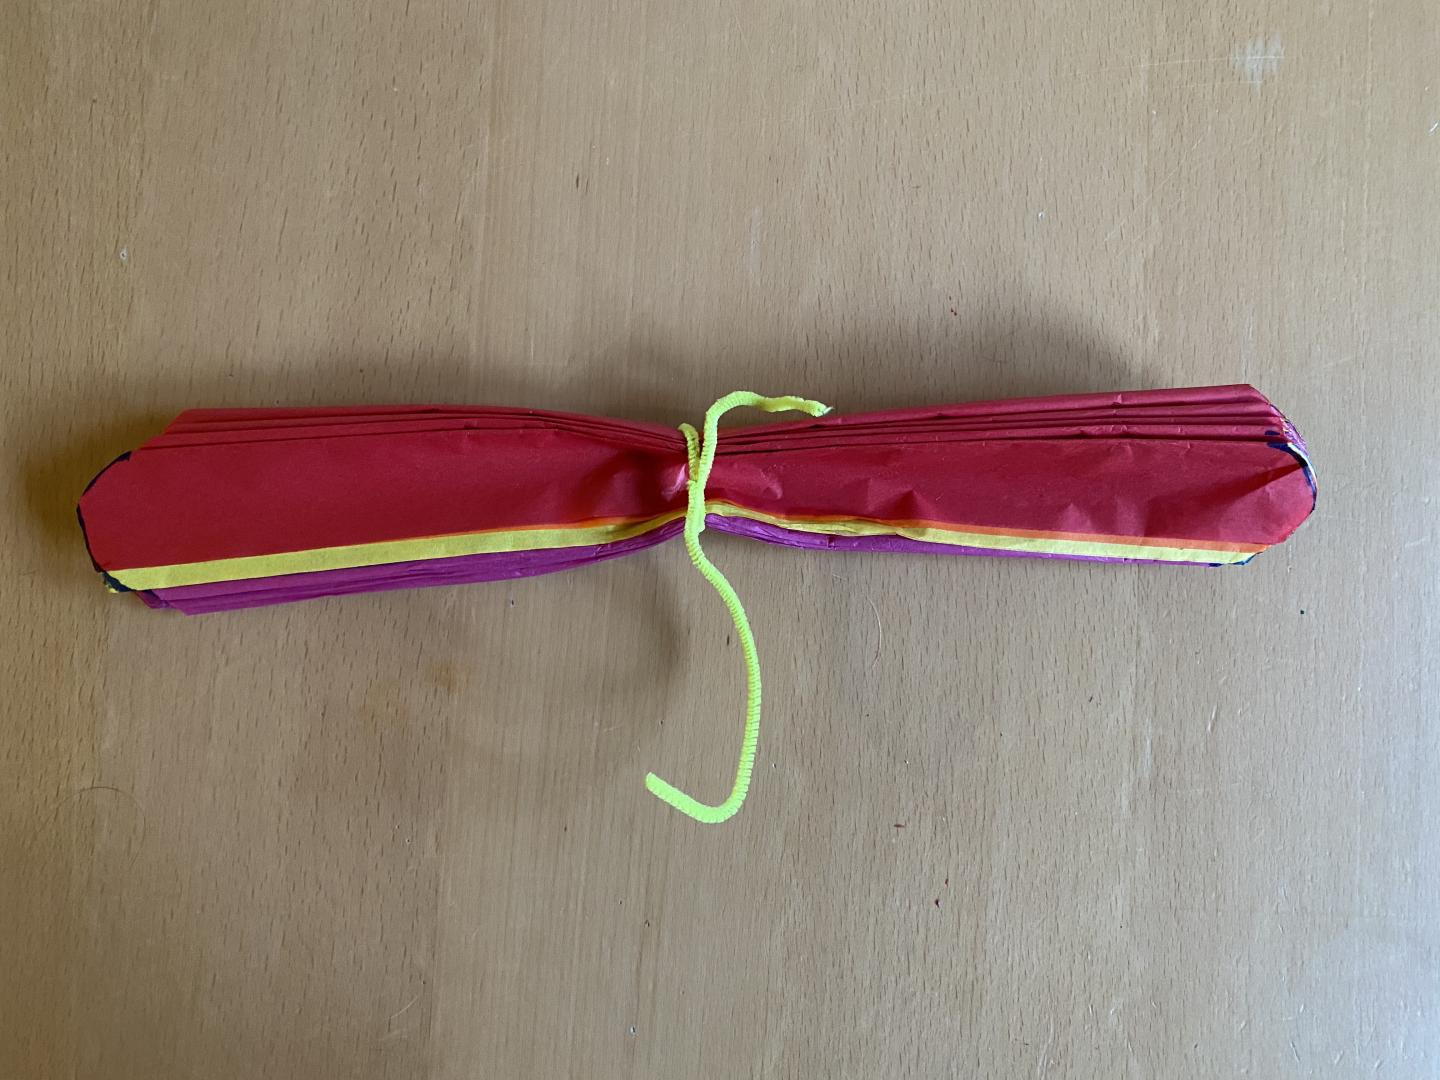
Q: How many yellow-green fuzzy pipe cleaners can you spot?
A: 1